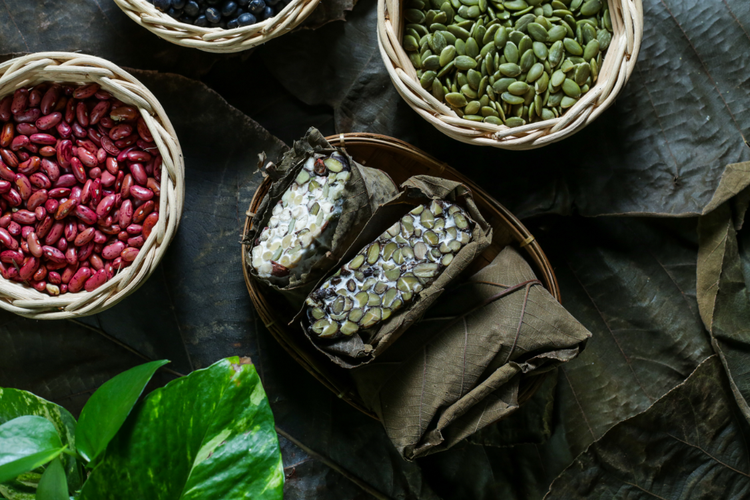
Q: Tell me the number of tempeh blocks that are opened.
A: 2